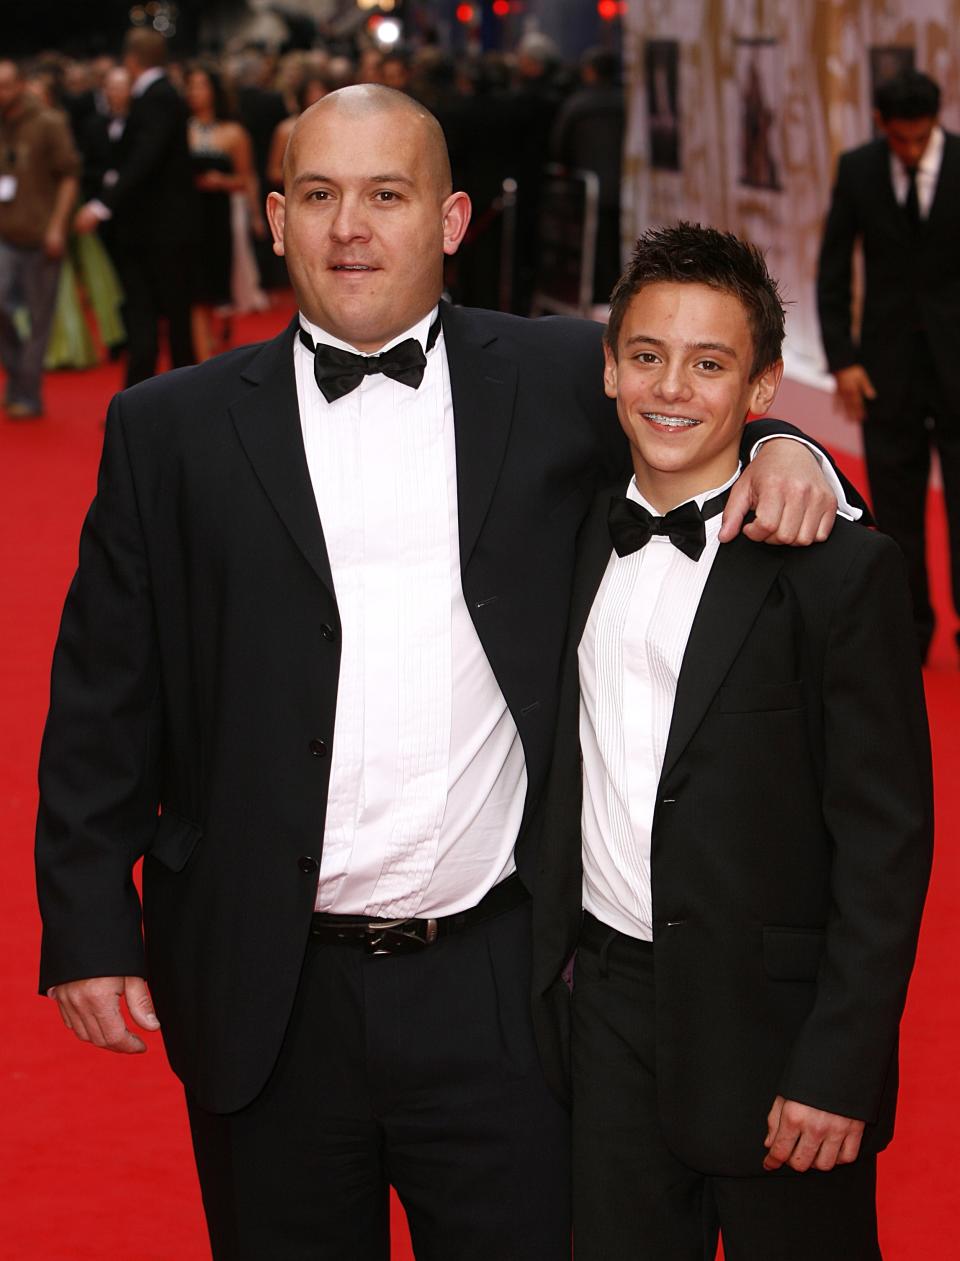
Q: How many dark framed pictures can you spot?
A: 3